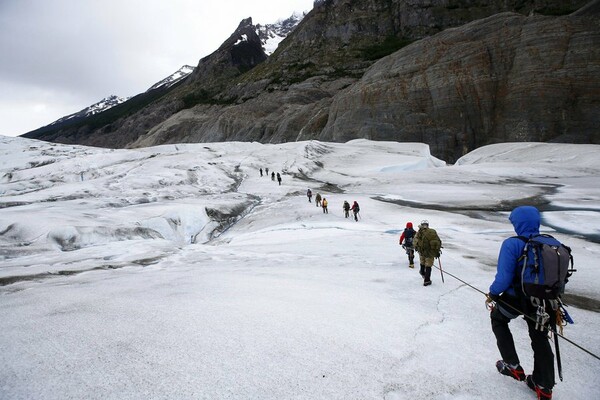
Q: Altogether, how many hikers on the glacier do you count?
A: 13